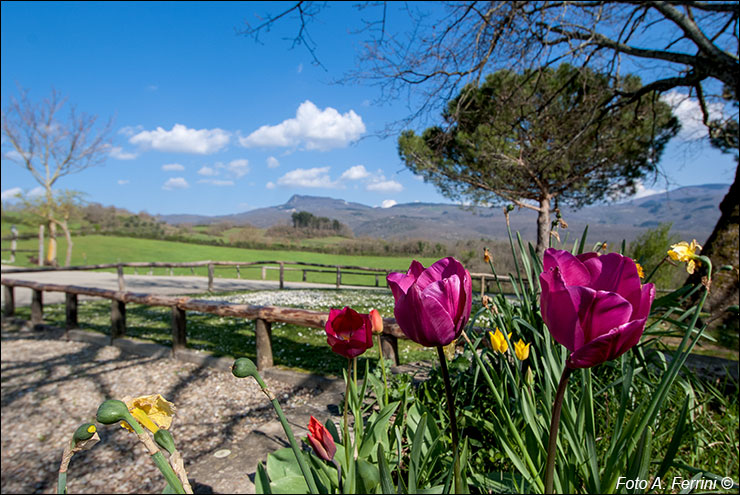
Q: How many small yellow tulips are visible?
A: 2